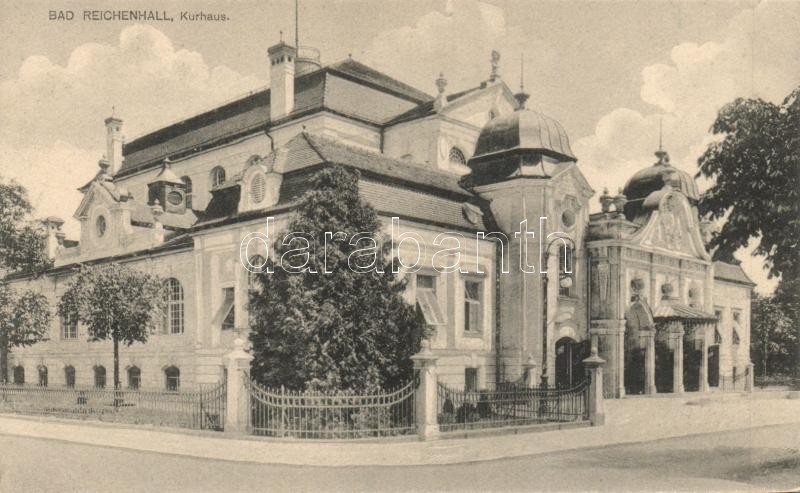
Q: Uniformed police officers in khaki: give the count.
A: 0